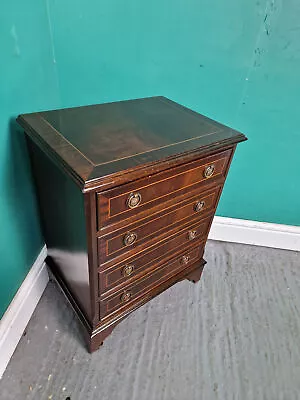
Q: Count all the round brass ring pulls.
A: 8